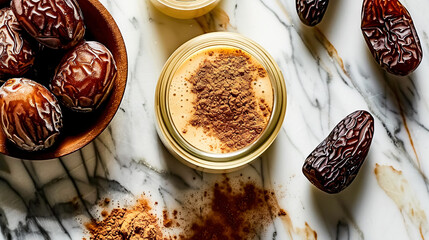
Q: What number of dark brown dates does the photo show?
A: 7